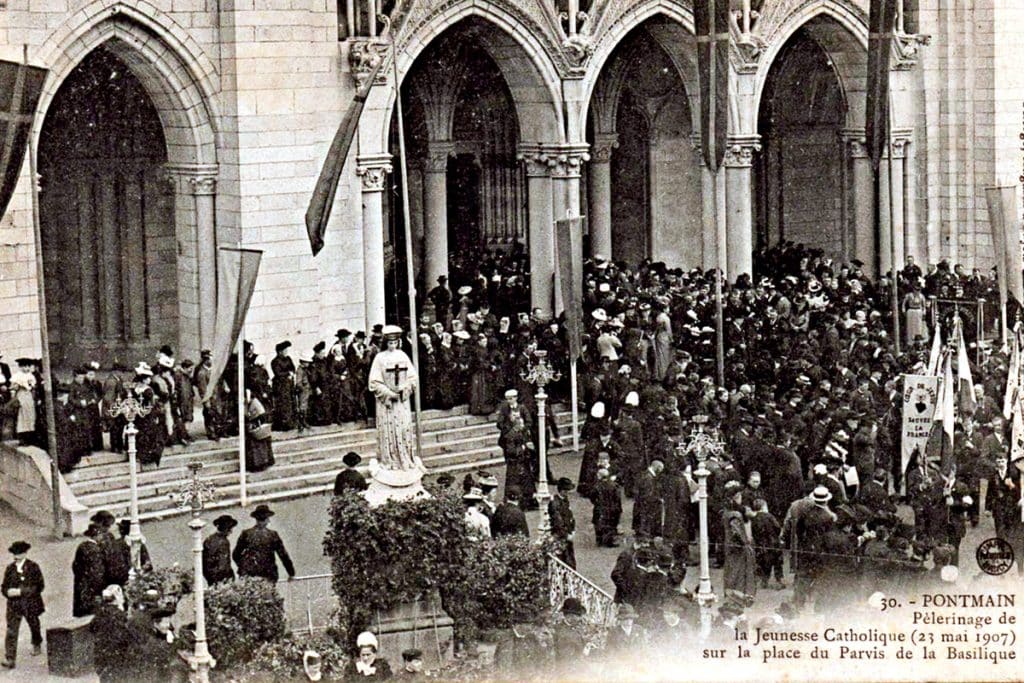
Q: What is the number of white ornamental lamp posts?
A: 4